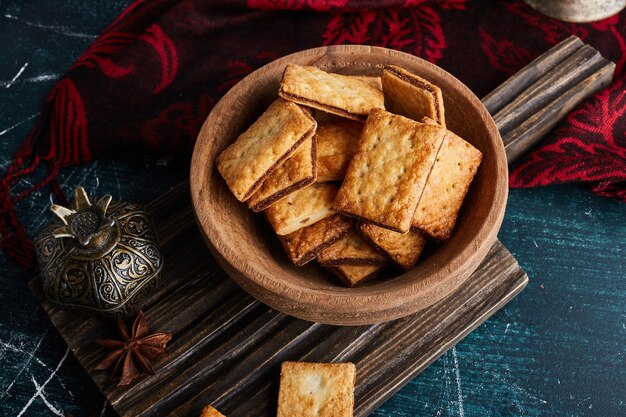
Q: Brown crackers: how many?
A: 14